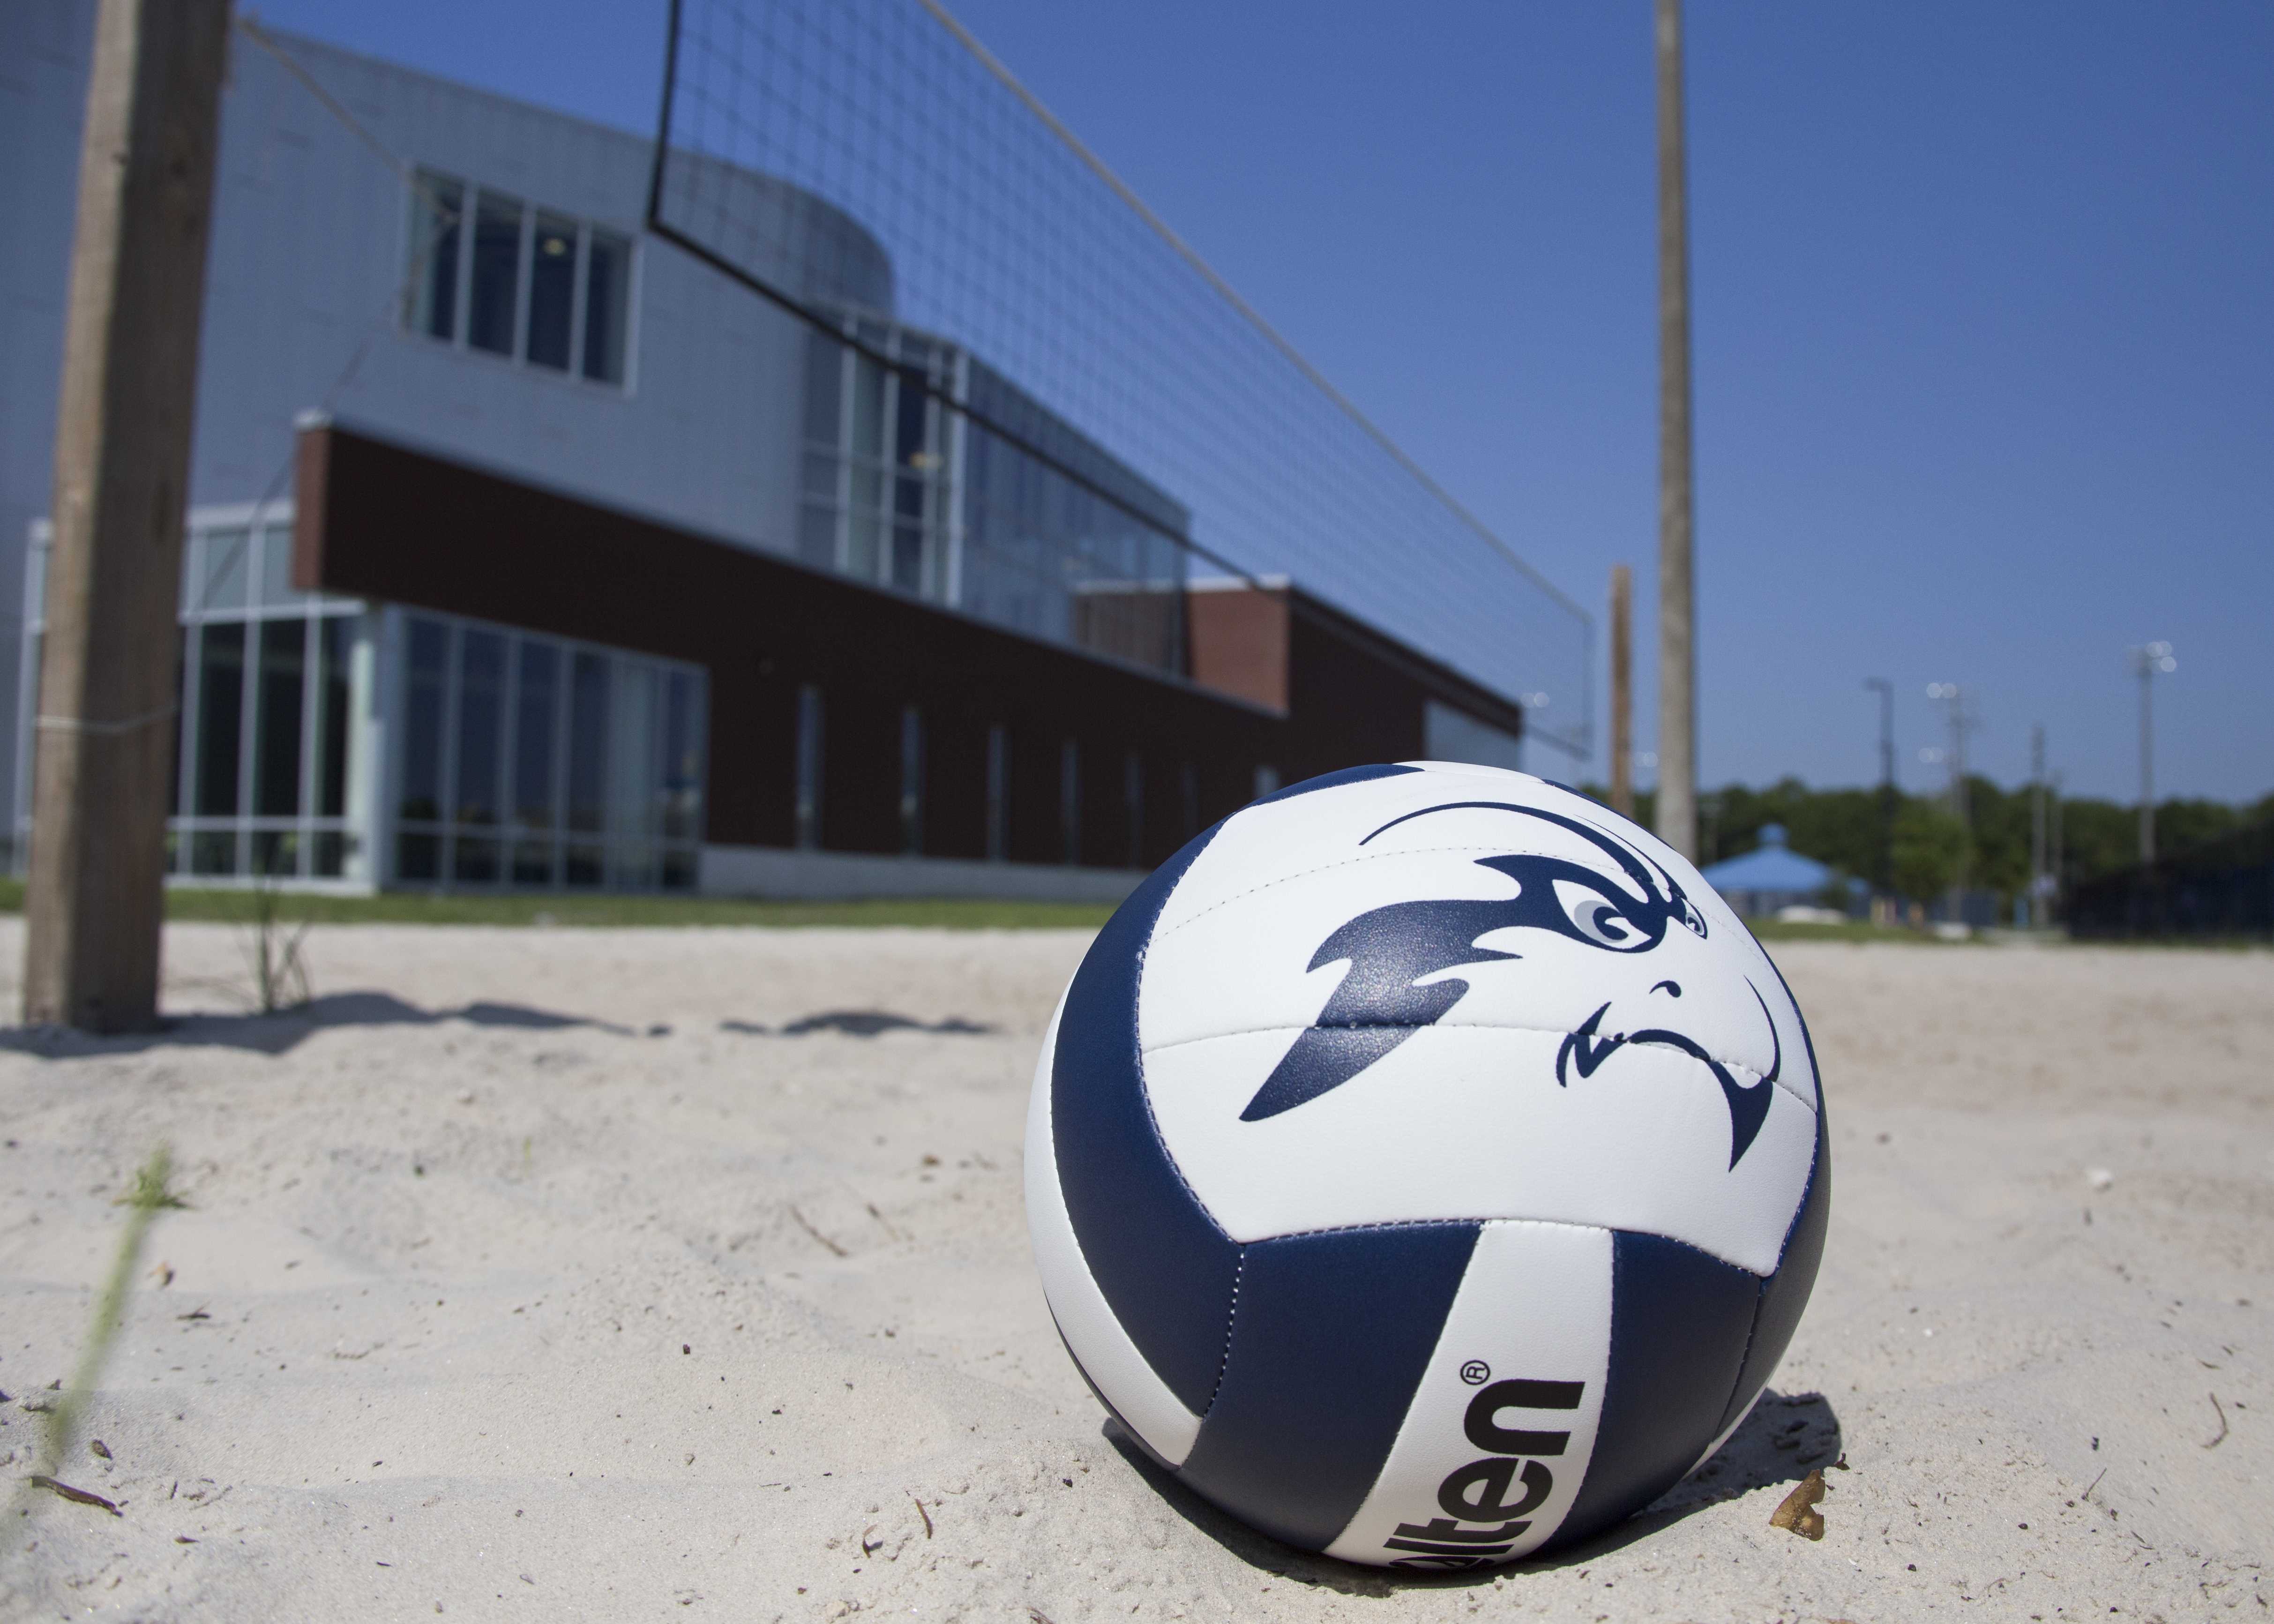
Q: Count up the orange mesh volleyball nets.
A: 0